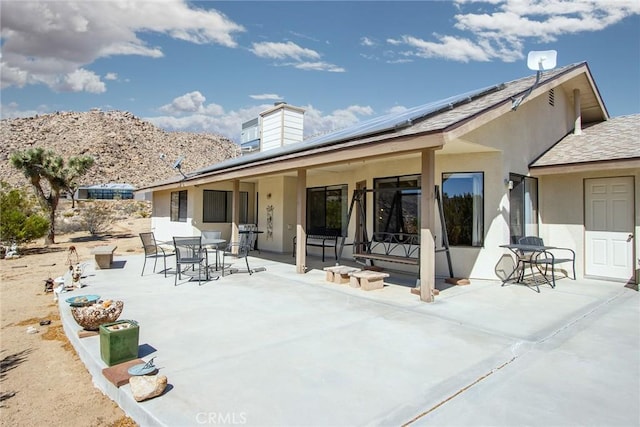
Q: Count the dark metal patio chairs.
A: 5